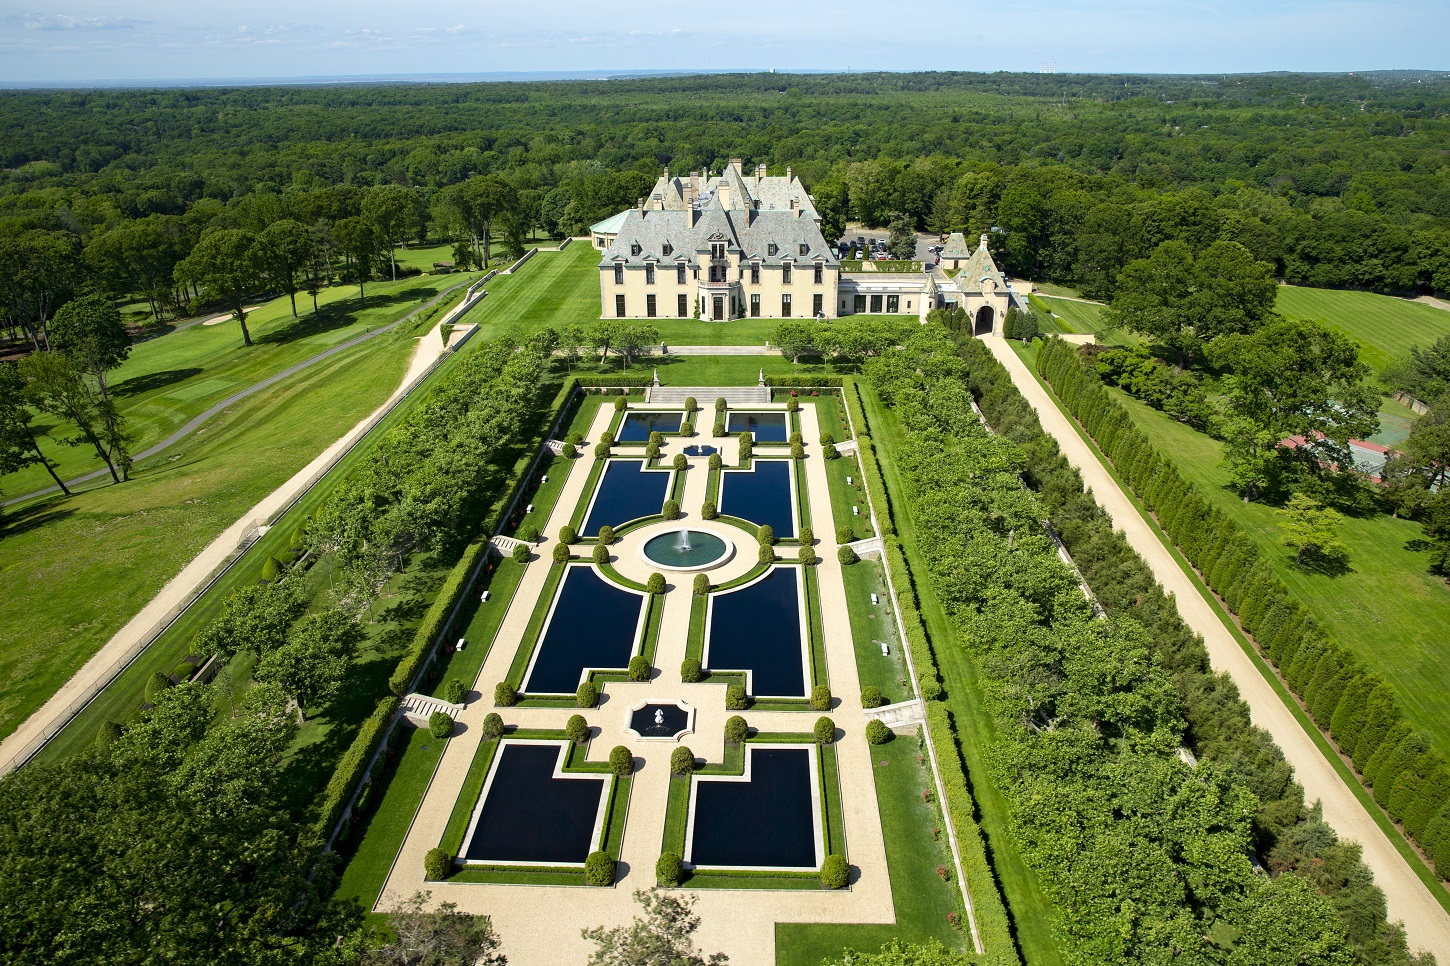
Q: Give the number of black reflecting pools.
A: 8